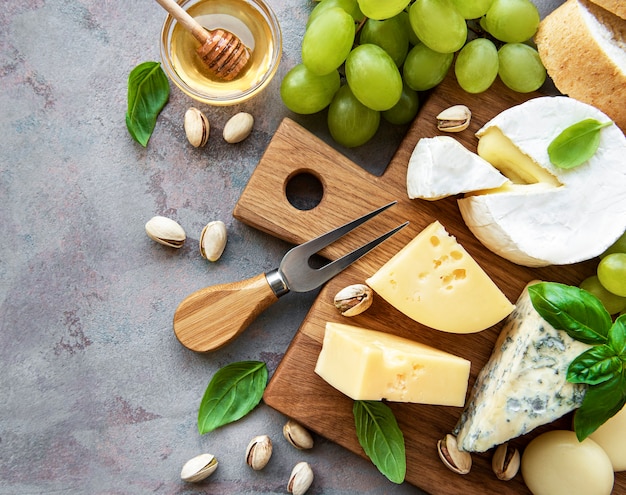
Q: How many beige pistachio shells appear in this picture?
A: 12